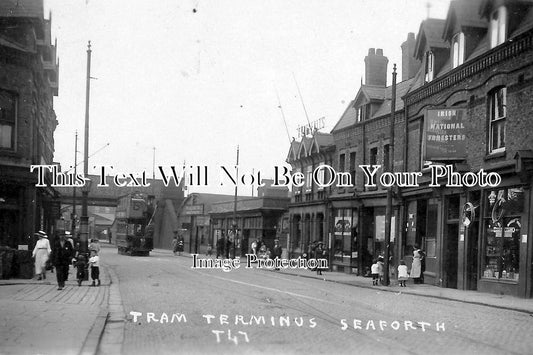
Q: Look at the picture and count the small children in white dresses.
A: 2